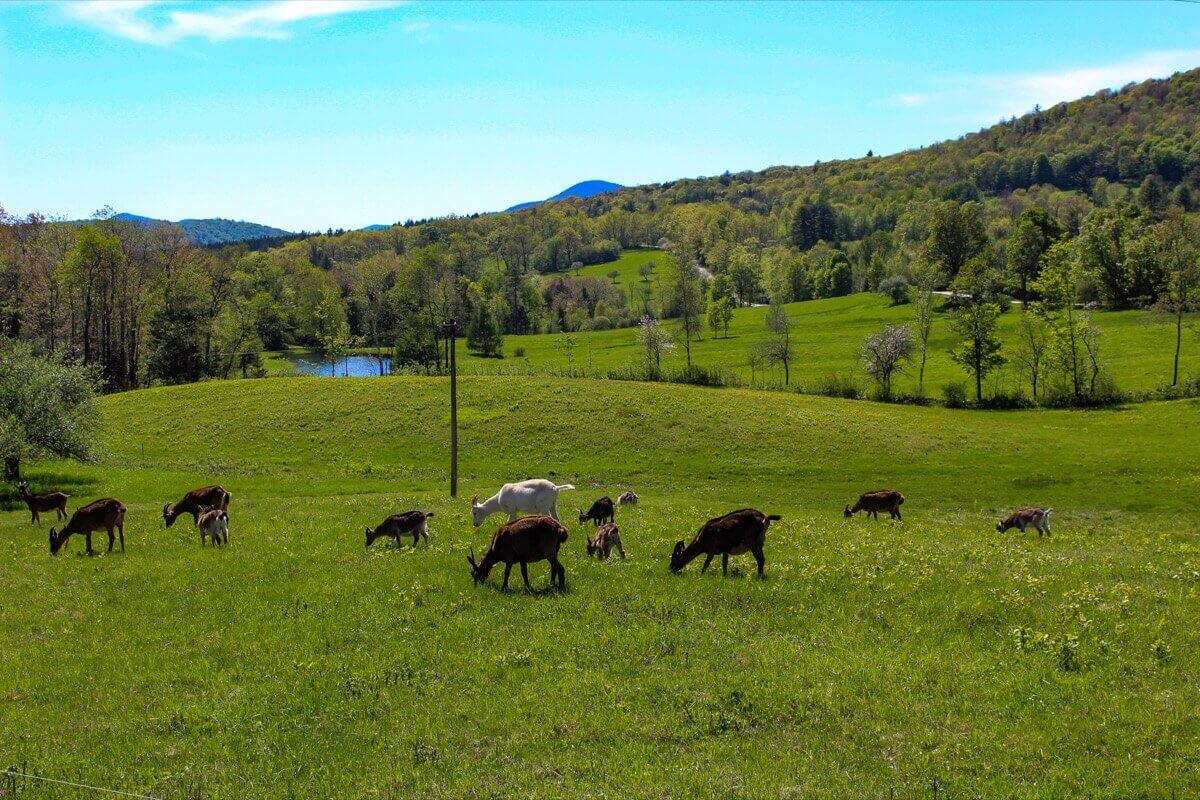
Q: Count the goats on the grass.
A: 13